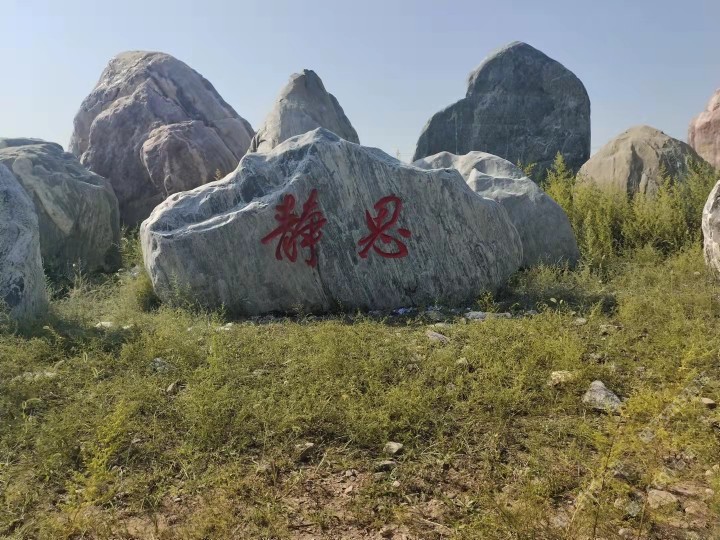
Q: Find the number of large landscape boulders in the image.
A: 10